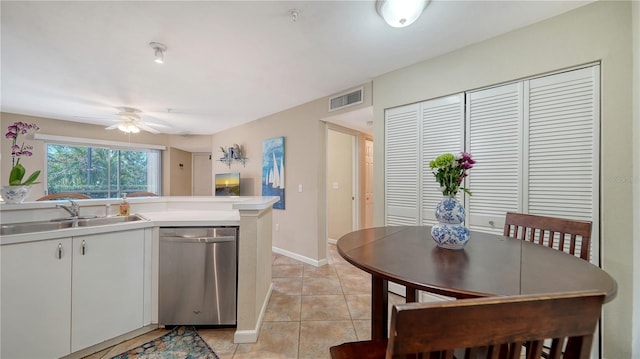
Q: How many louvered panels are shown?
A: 4